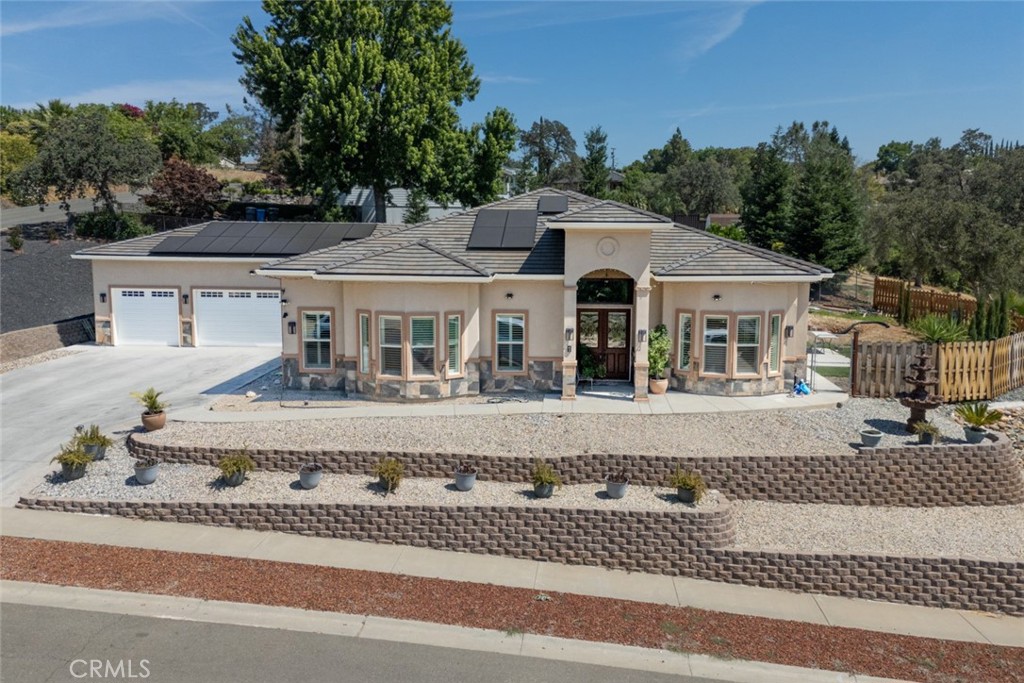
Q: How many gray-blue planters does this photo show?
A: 13